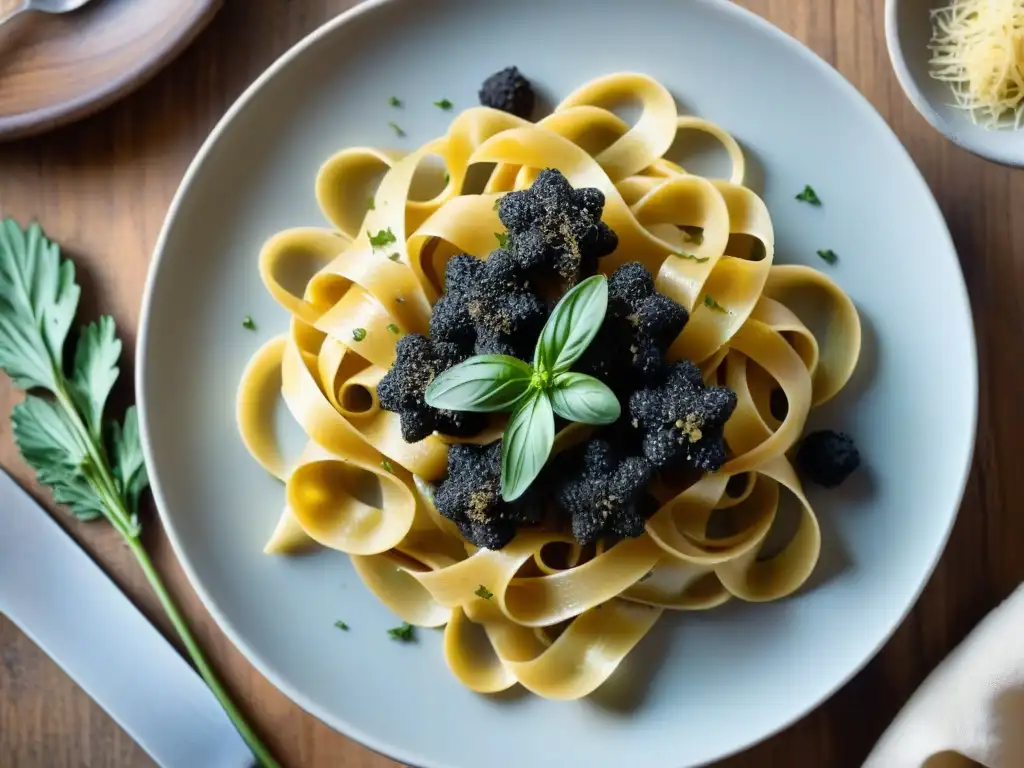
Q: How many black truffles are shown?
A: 9